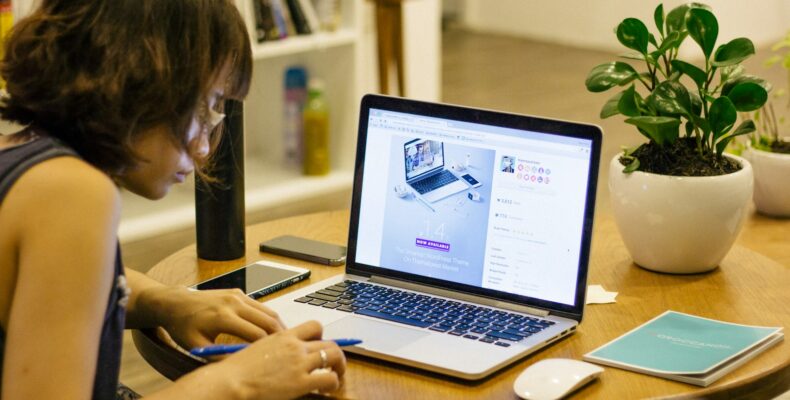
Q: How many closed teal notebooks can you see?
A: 1